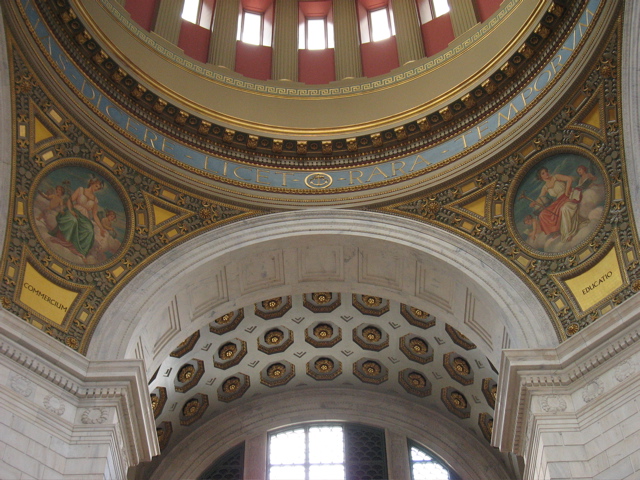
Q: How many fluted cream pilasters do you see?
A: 6